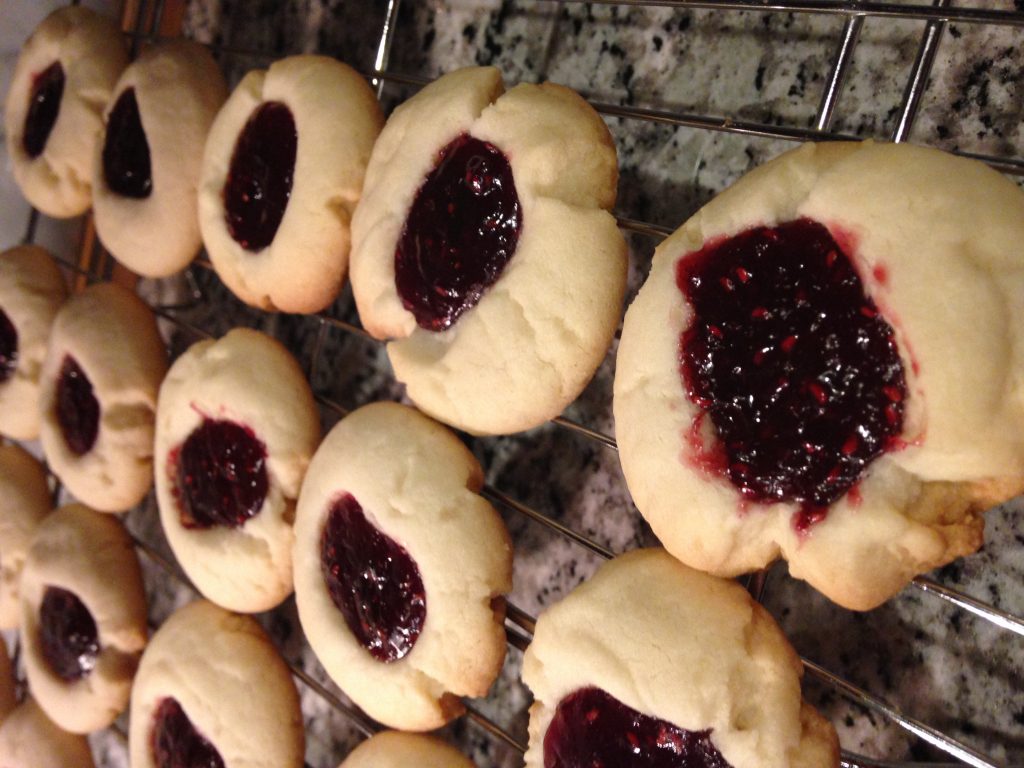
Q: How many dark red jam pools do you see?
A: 12